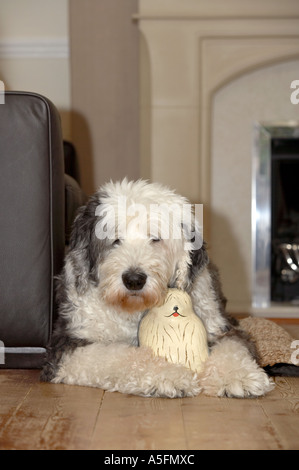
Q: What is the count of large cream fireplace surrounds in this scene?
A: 1